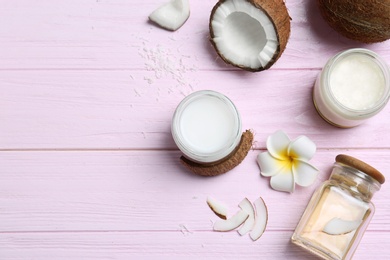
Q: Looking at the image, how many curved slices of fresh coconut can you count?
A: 4